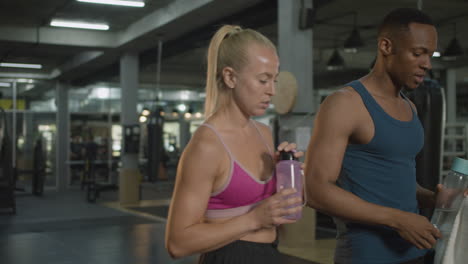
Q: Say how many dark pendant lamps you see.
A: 3